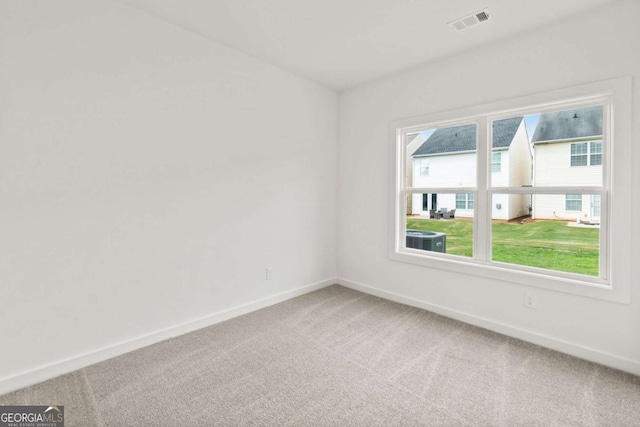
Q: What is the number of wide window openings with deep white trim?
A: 1